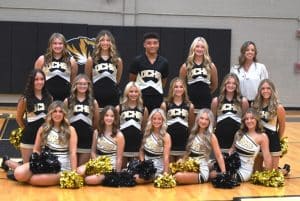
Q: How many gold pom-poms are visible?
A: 7